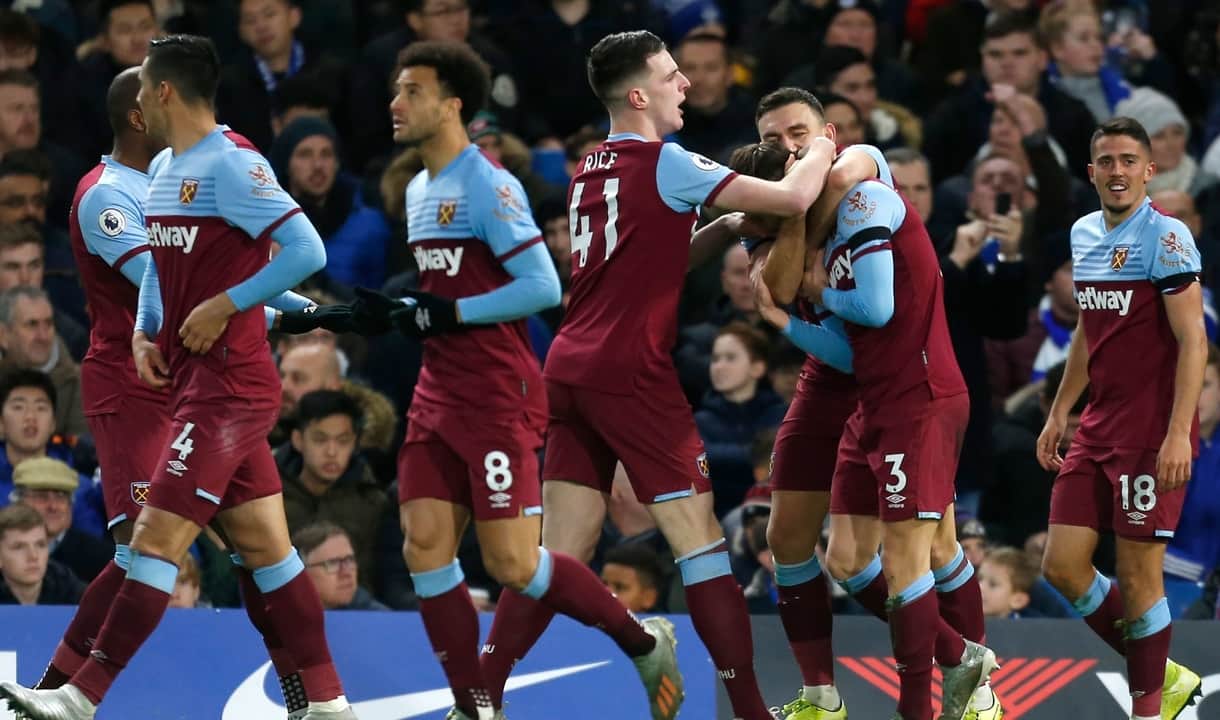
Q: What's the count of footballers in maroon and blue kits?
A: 7